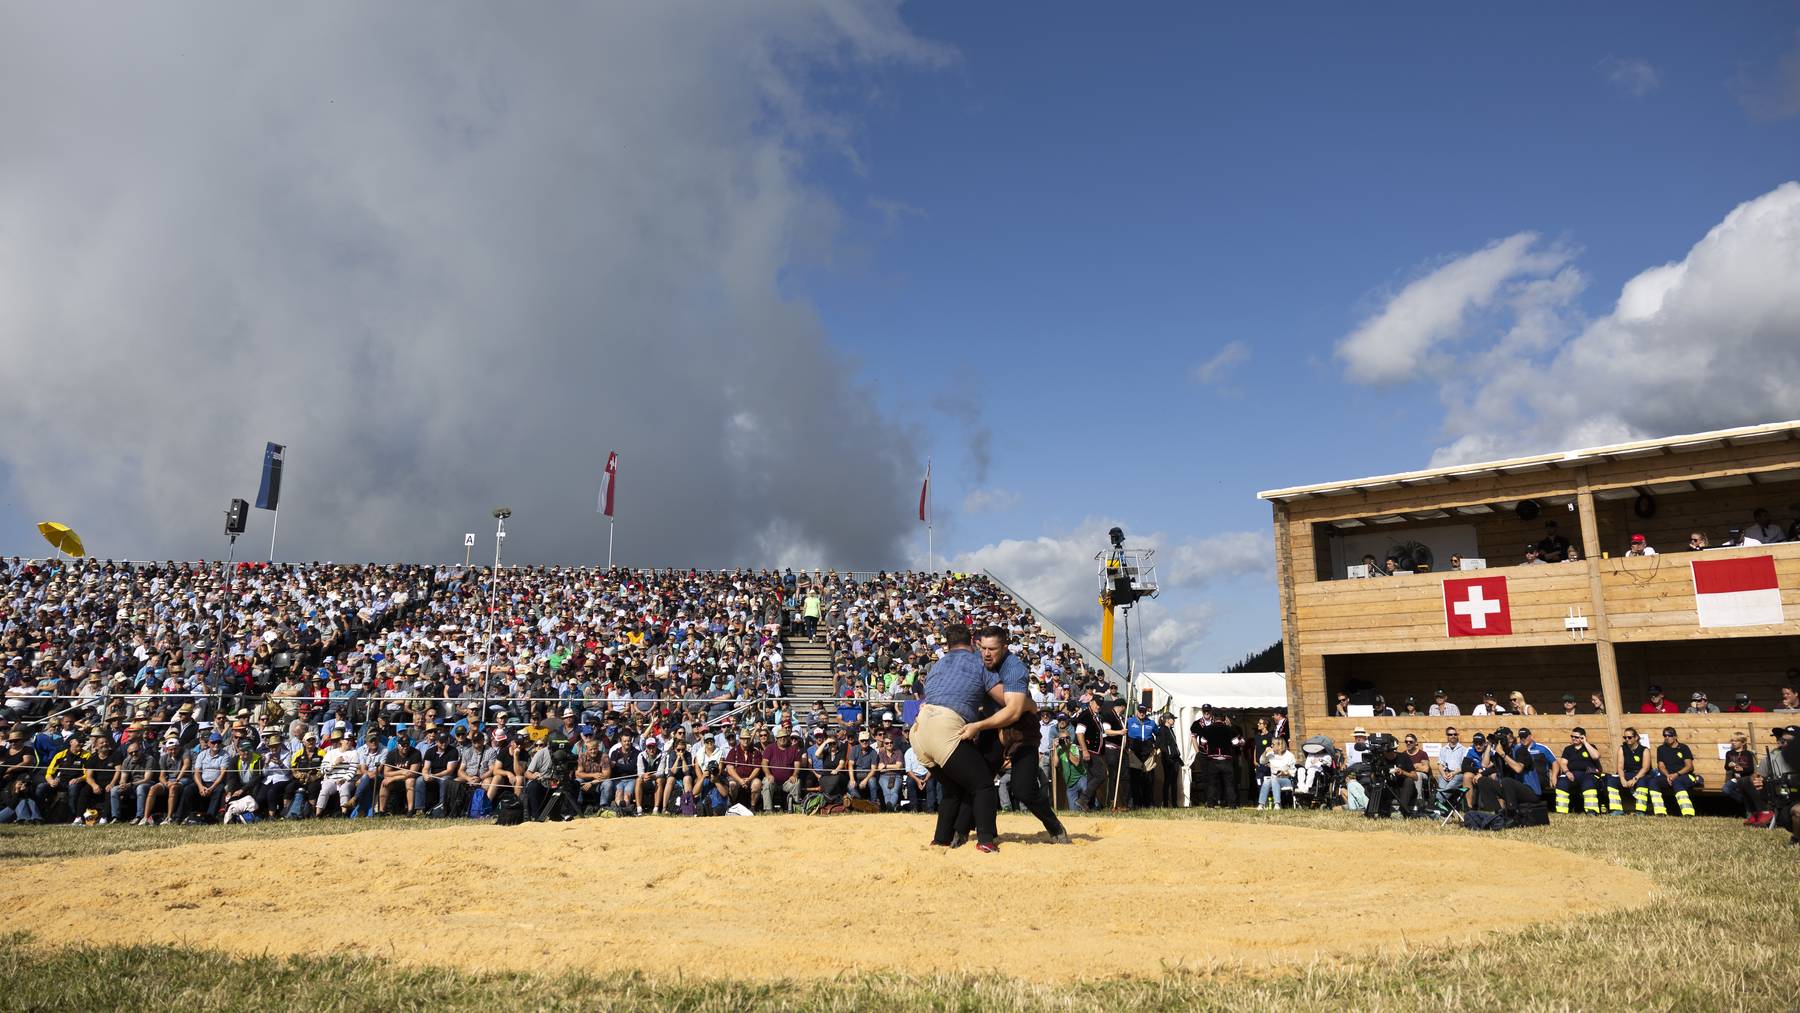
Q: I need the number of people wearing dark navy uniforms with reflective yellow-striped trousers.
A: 3